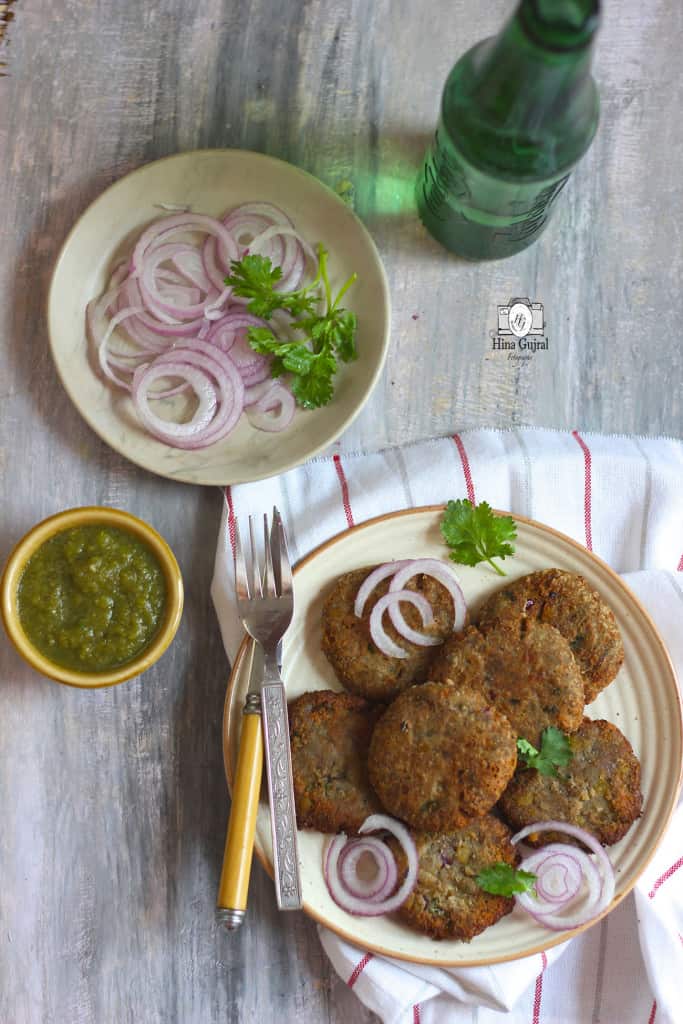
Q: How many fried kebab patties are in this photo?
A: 7